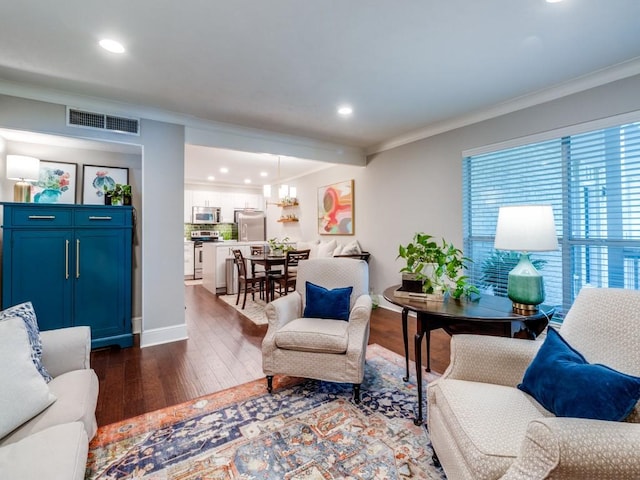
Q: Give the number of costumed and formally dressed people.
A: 0